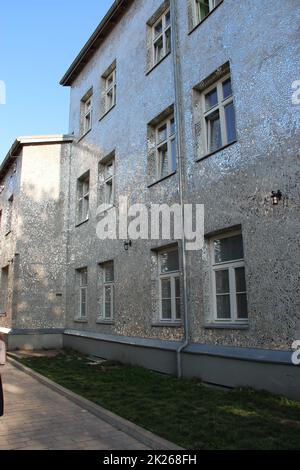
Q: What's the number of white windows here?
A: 12